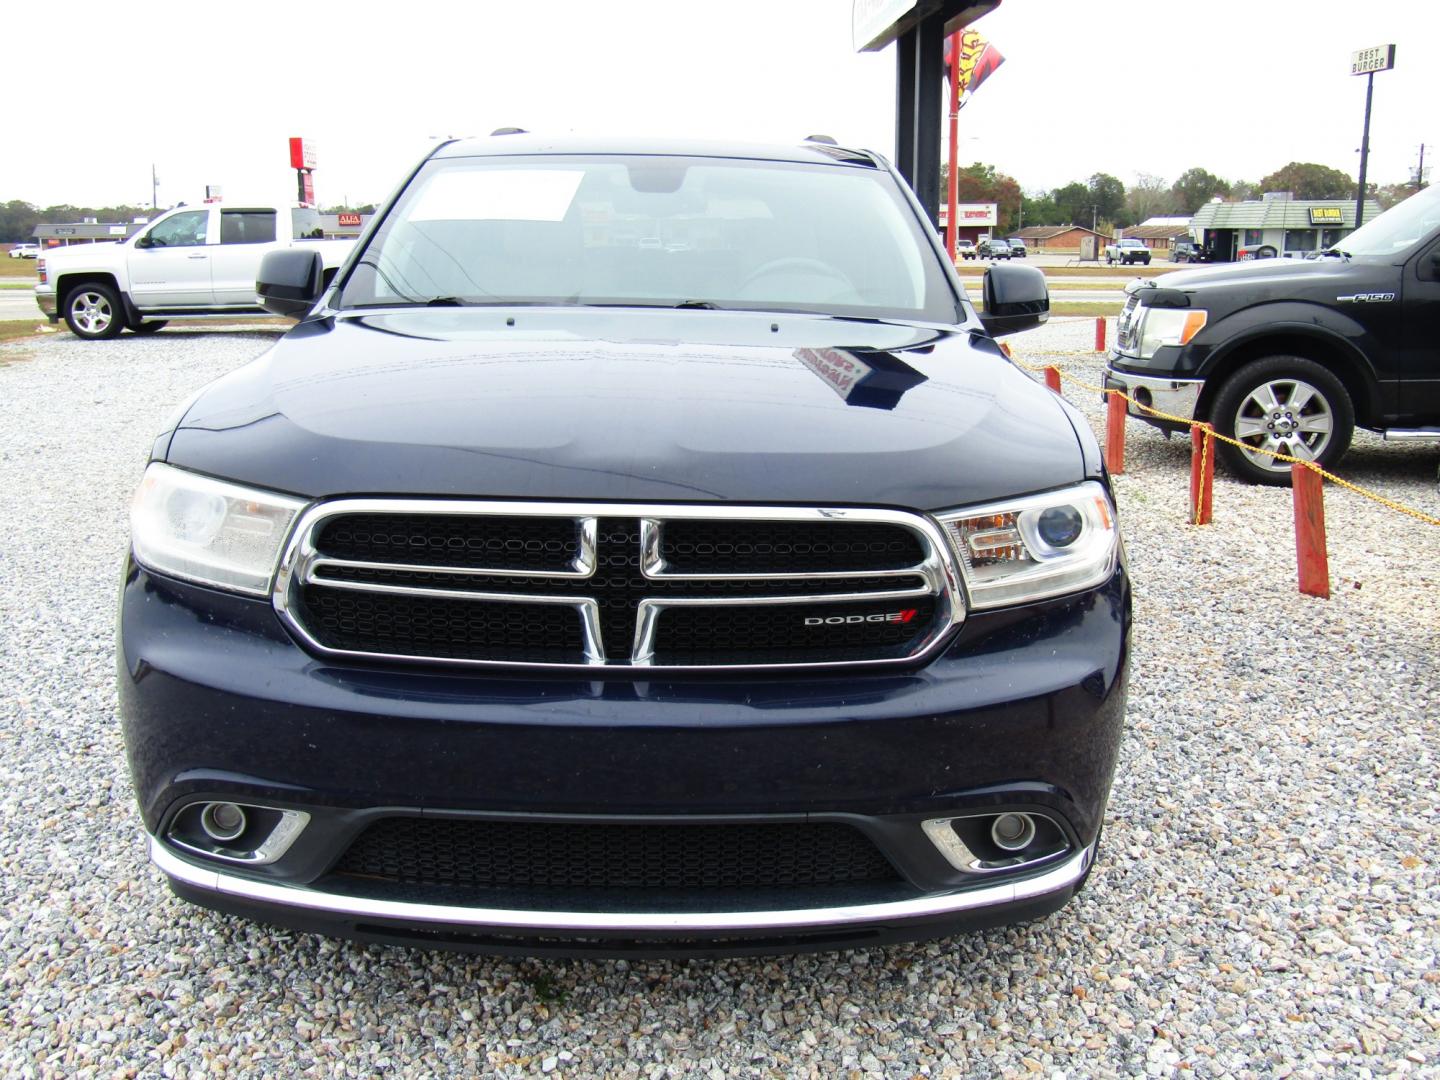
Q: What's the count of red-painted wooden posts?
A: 6